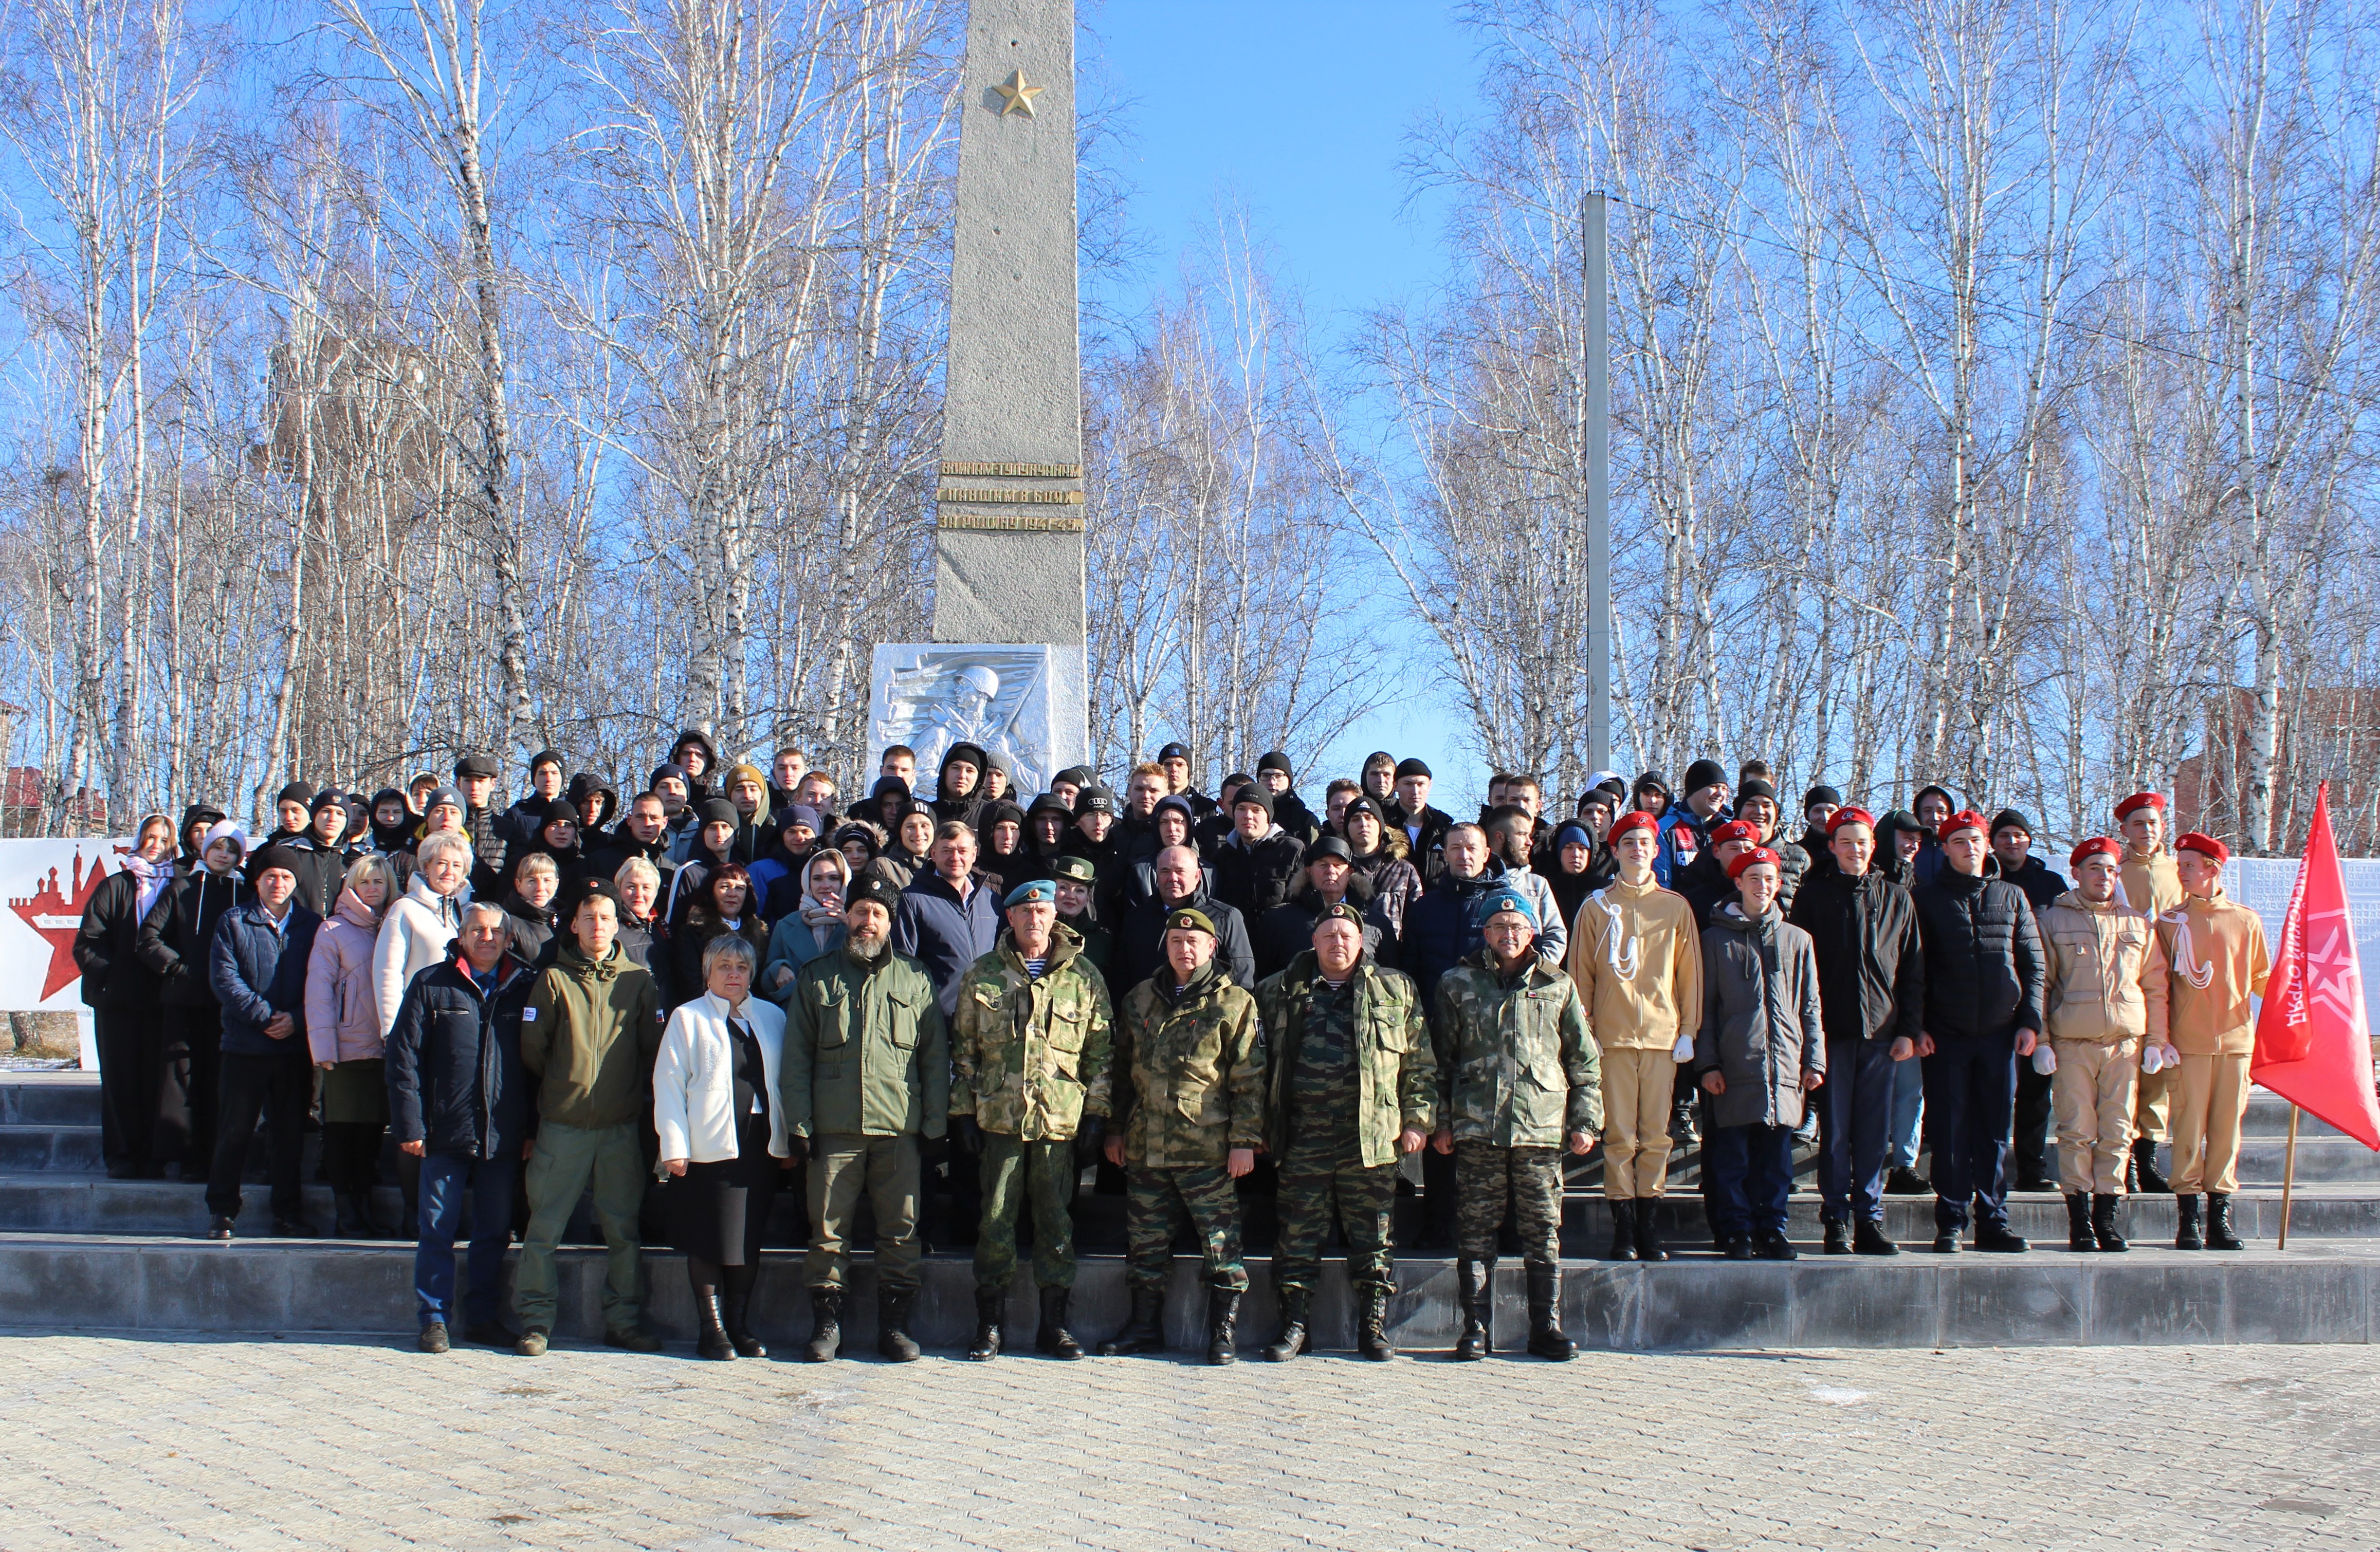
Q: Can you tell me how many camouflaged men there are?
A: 4